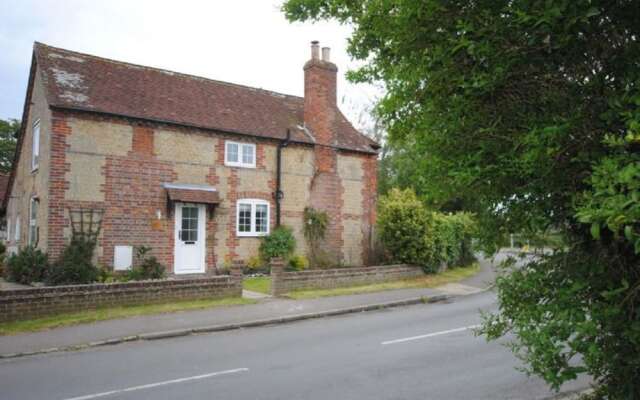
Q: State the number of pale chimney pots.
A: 2